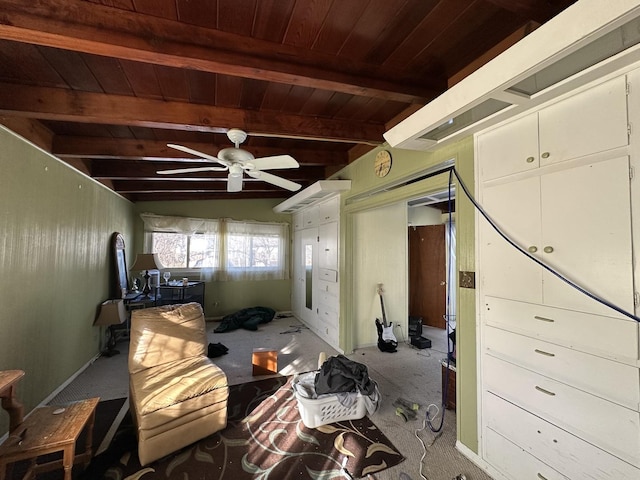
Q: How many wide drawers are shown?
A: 5